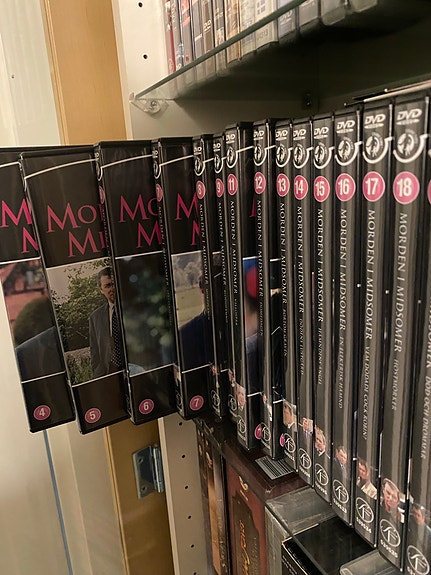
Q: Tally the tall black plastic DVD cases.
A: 15